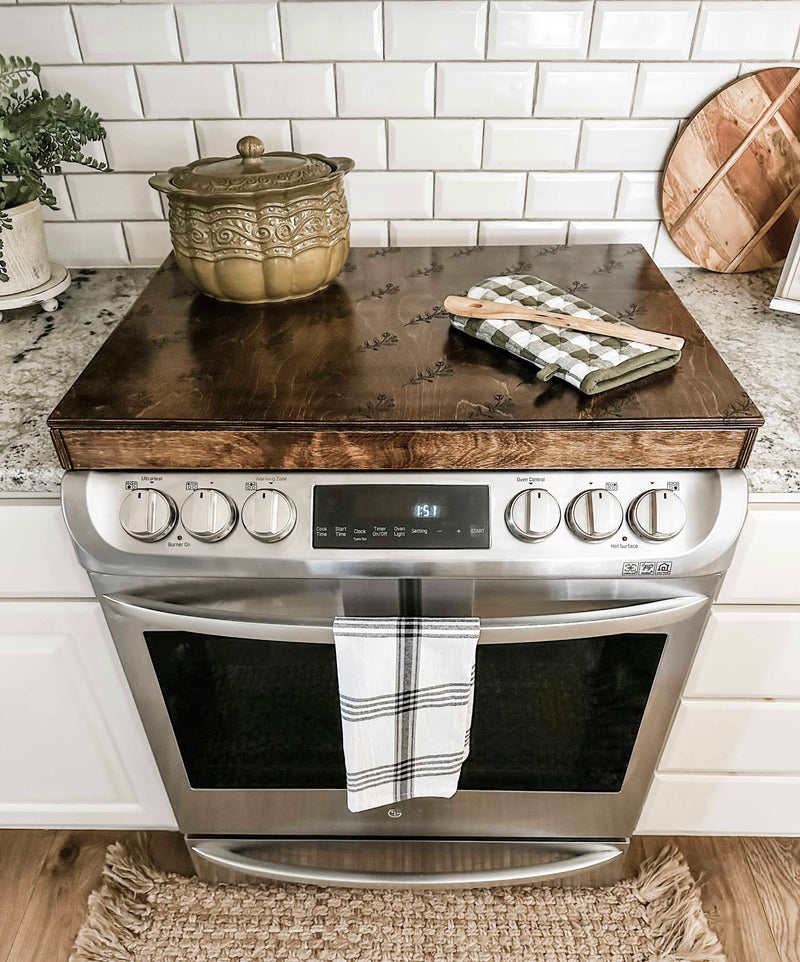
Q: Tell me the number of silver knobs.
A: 6